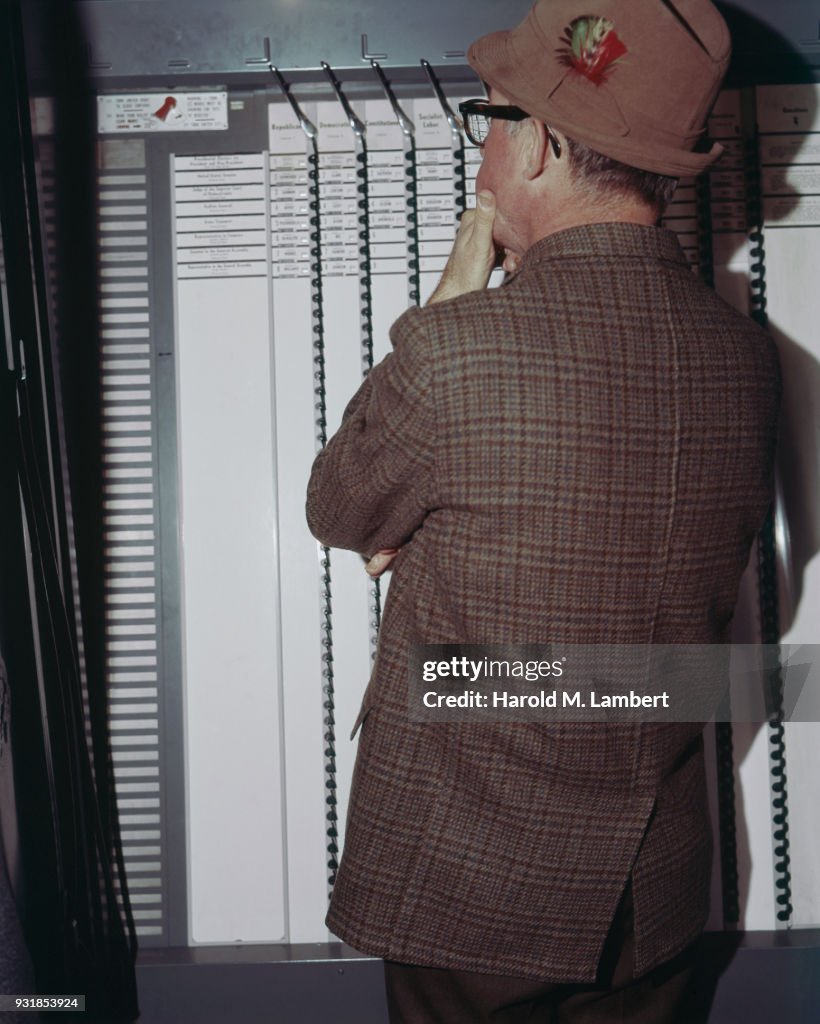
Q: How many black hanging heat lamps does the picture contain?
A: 0